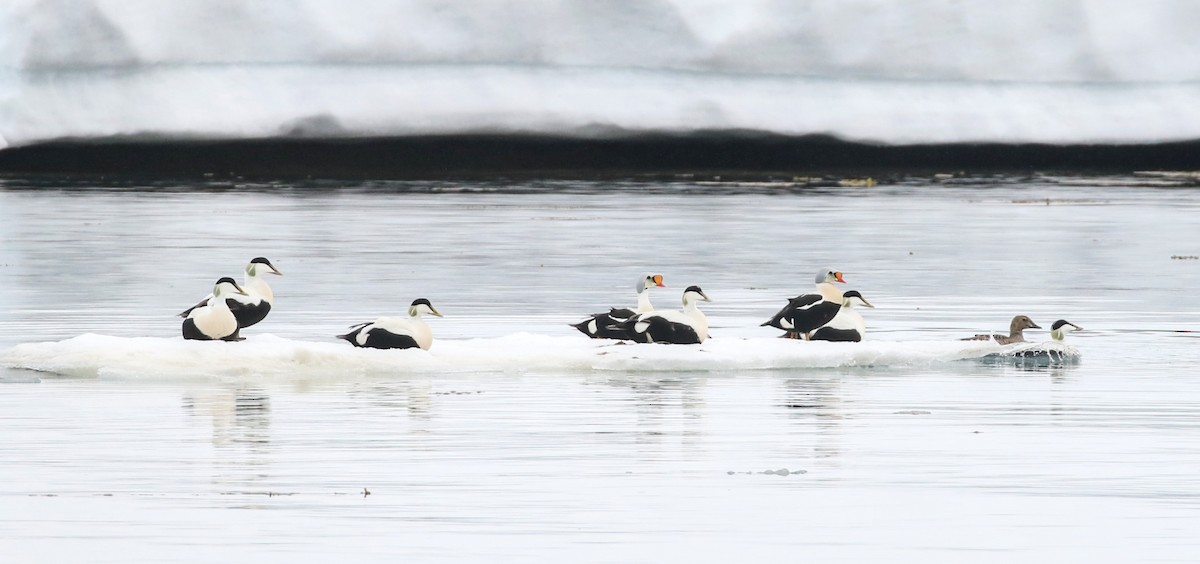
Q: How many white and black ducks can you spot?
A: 8